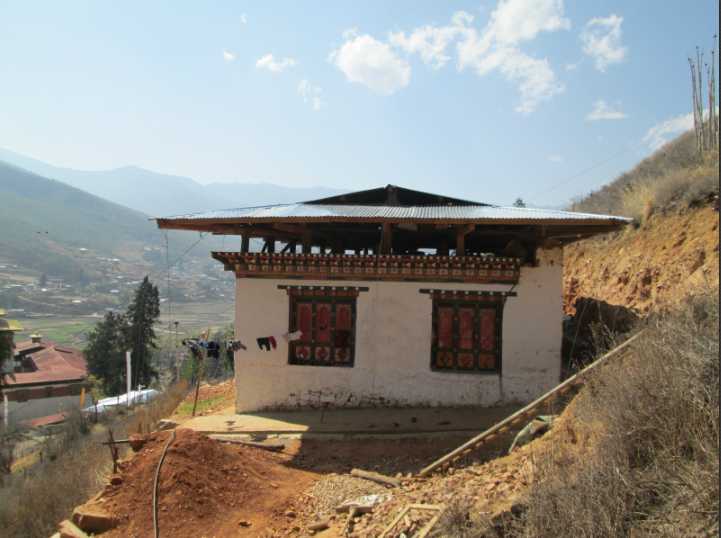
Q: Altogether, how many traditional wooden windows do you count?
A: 2